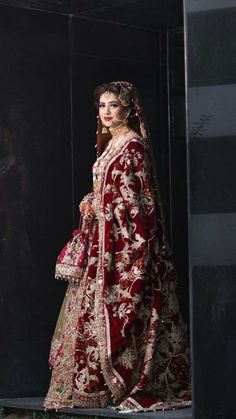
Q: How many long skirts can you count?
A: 1